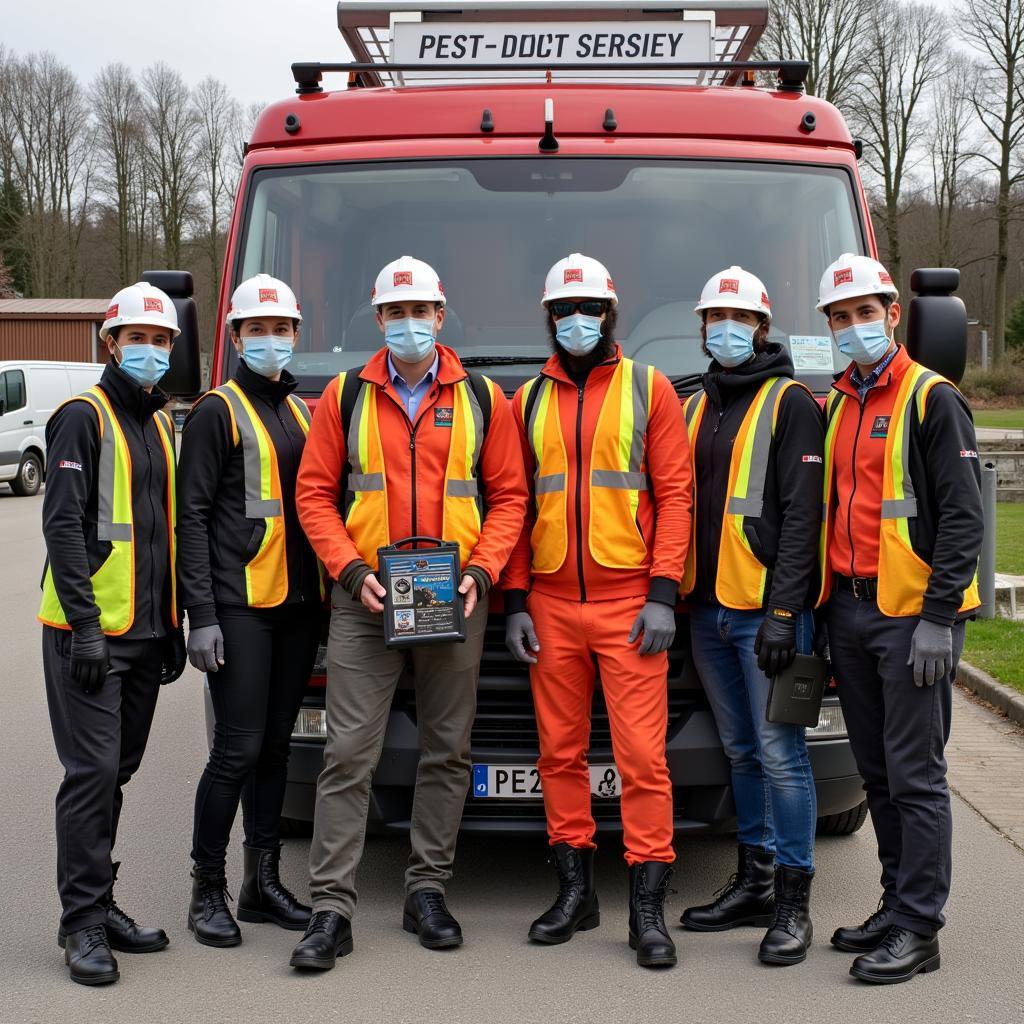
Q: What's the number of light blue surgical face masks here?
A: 6